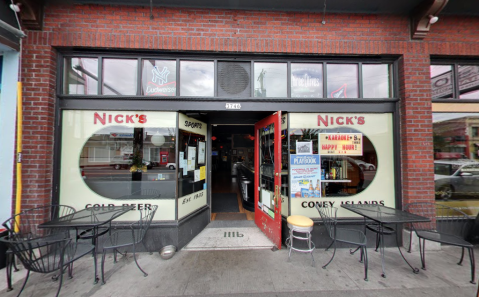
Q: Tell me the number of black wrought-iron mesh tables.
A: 2